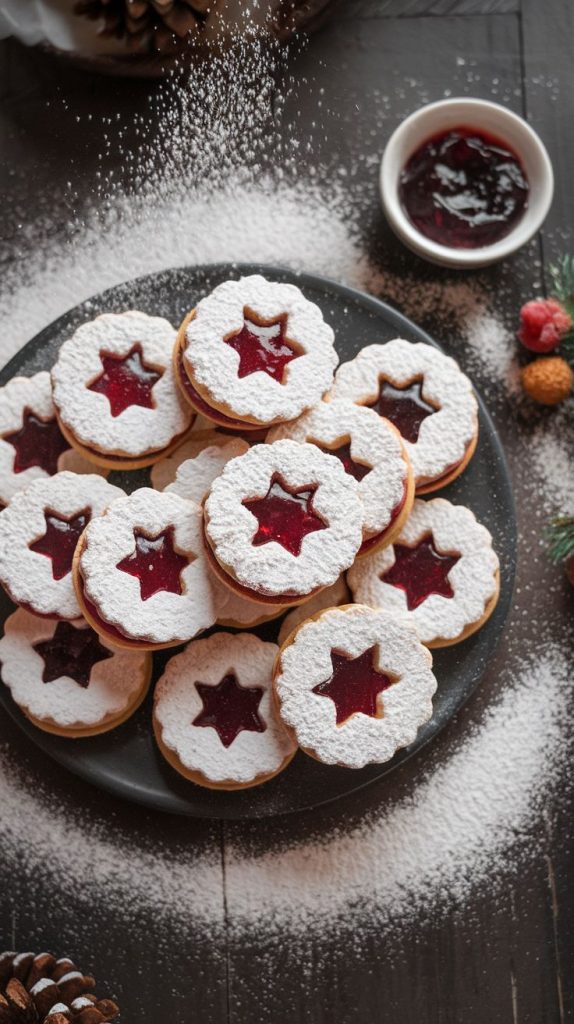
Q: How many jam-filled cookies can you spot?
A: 12